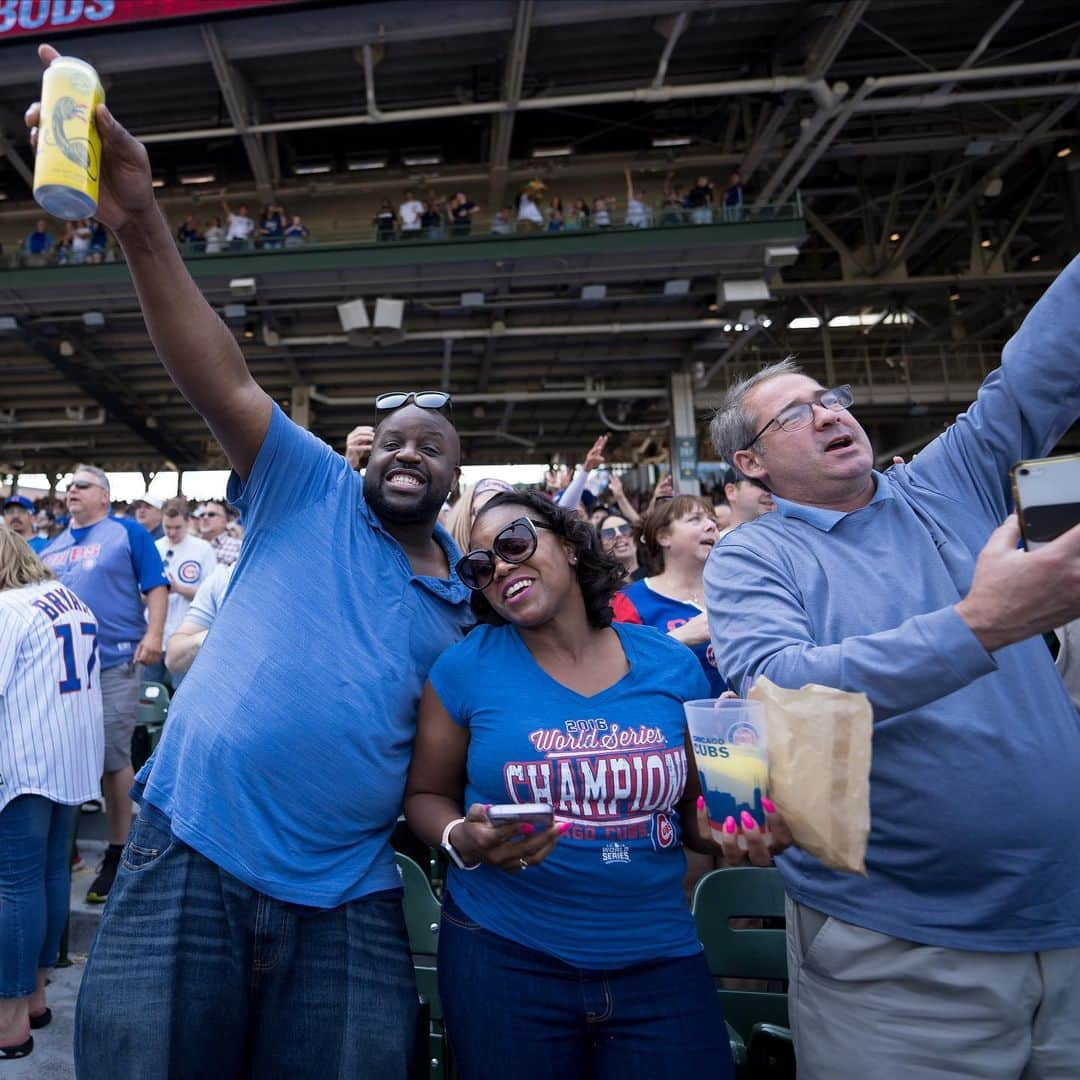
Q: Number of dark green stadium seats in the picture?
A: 3